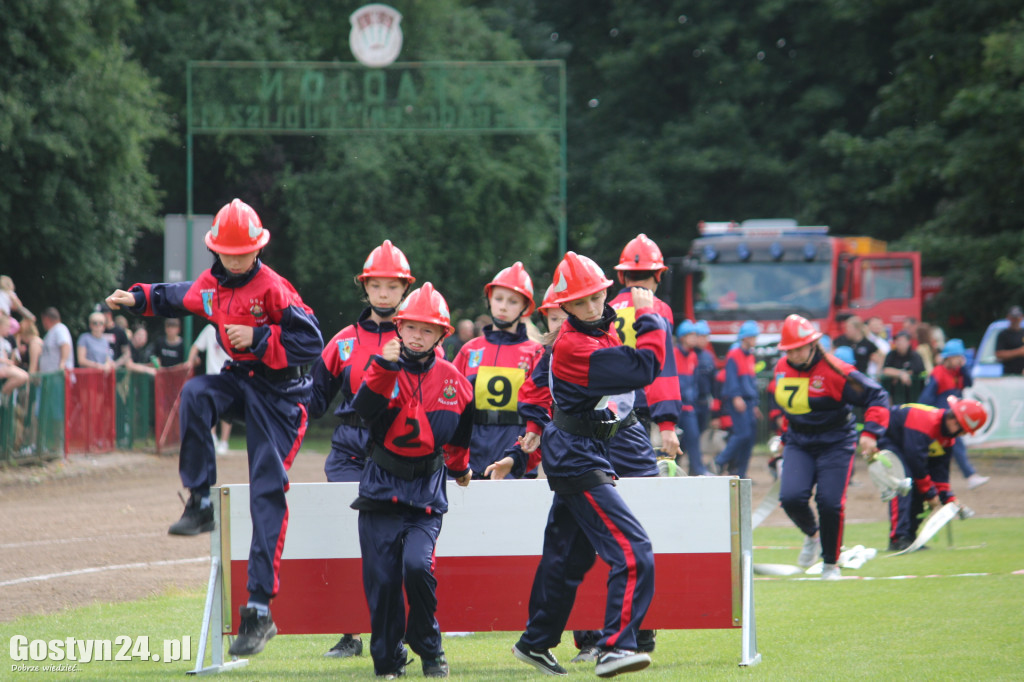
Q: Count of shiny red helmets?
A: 9